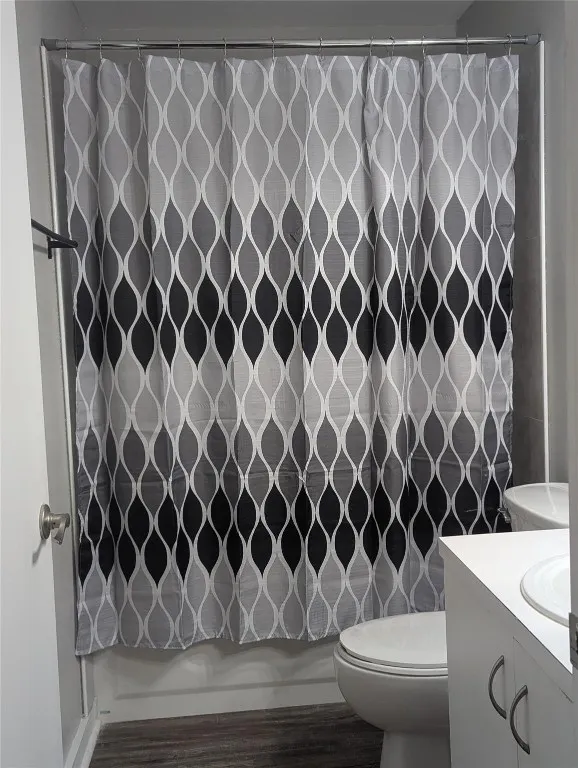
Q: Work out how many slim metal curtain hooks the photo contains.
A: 12